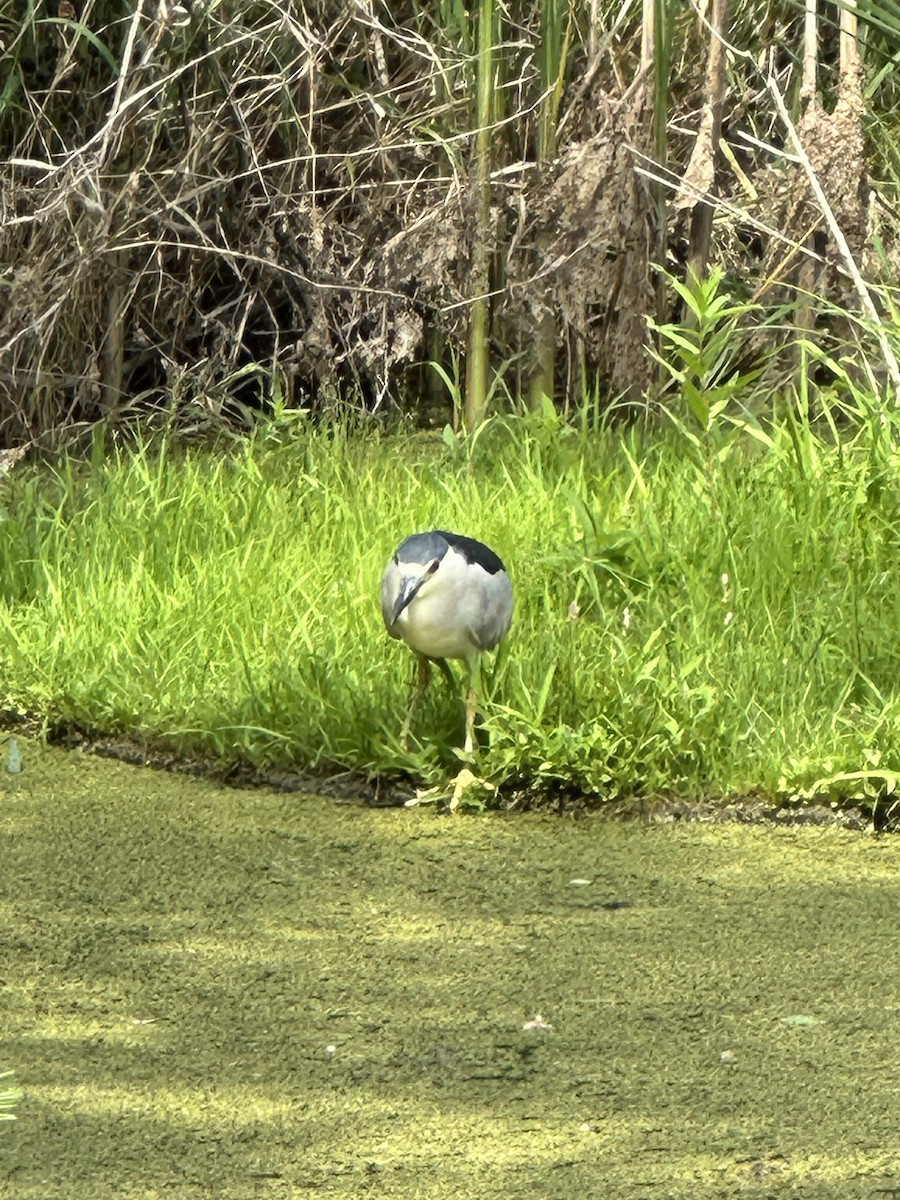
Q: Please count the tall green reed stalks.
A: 3